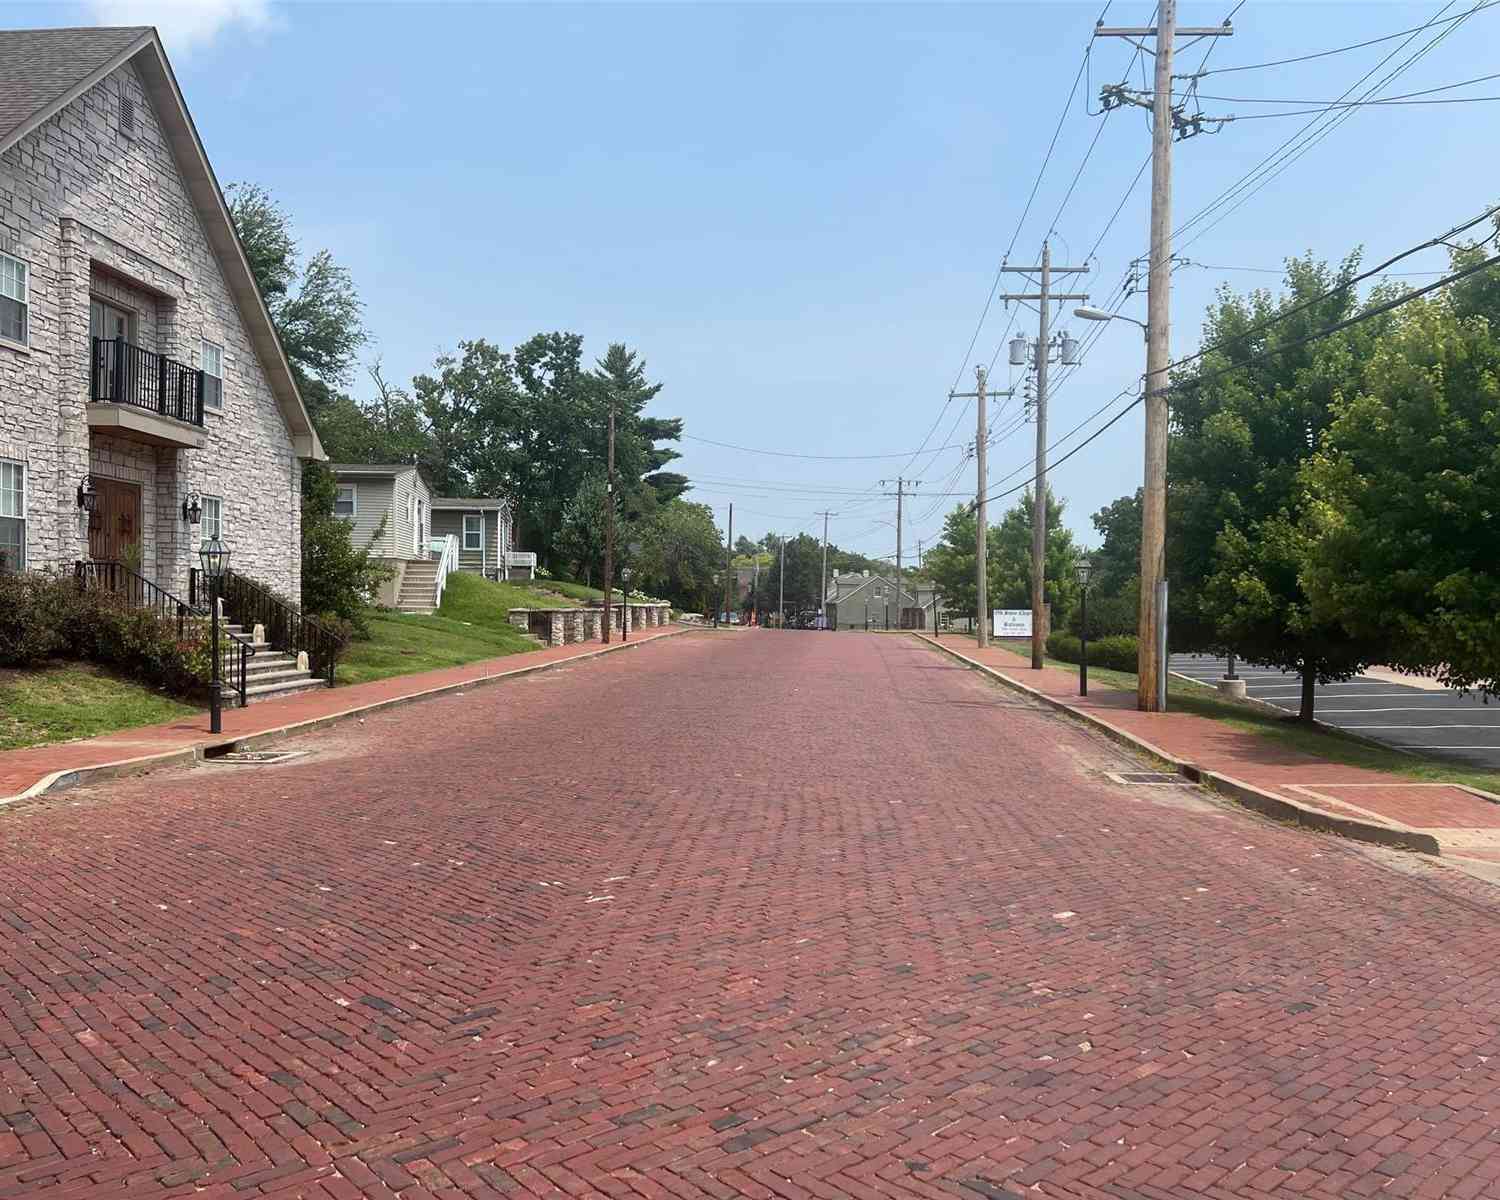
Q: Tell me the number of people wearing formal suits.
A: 0